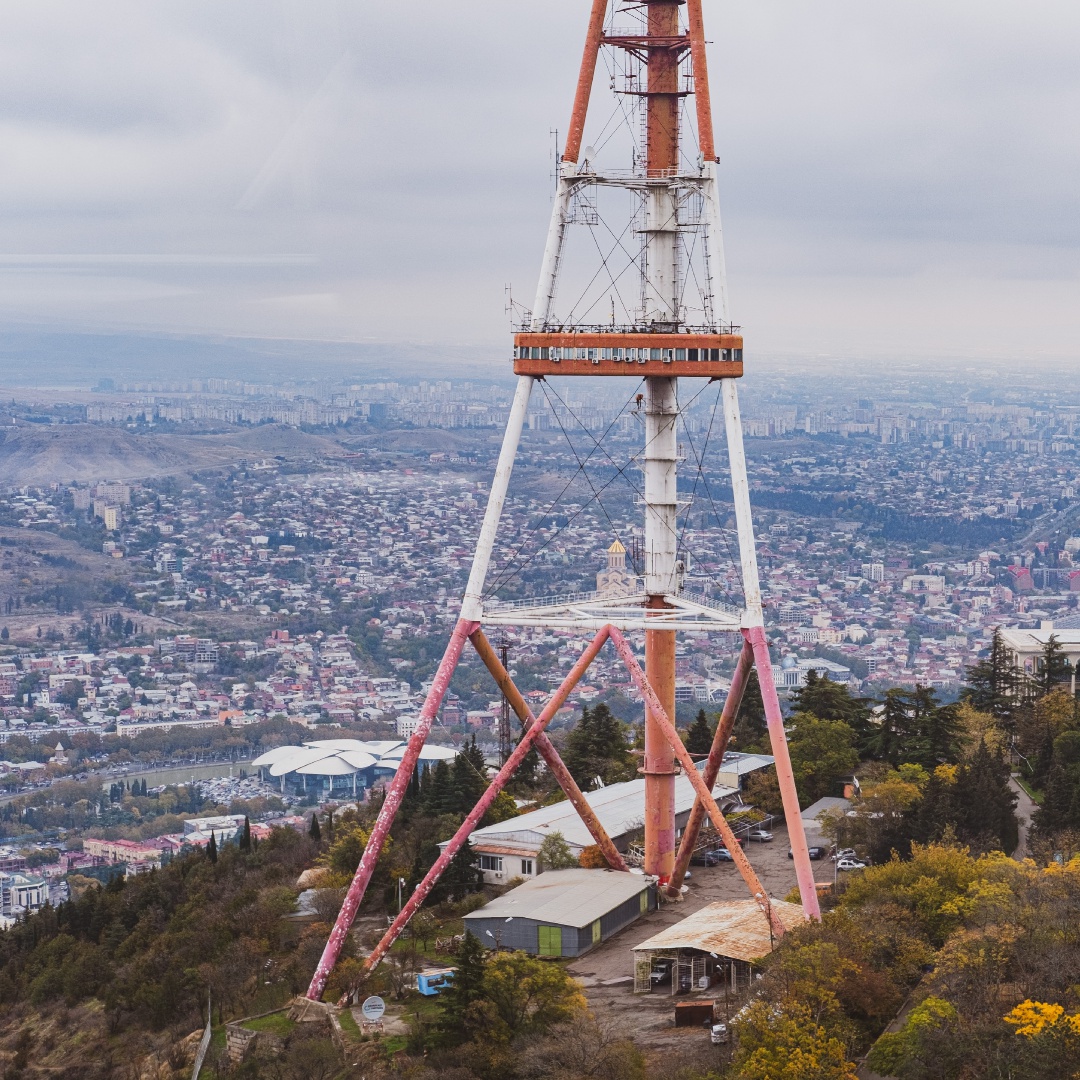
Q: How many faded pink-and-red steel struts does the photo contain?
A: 6